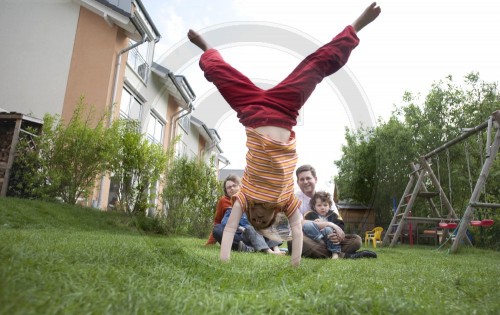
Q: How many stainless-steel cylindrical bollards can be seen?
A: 0